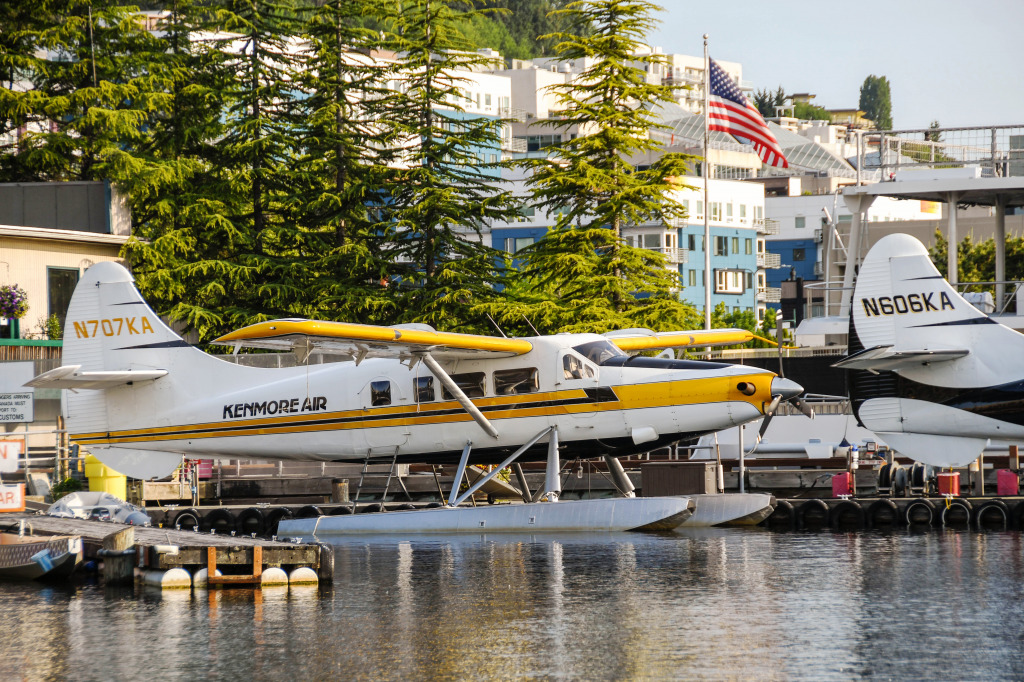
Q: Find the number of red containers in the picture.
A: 3